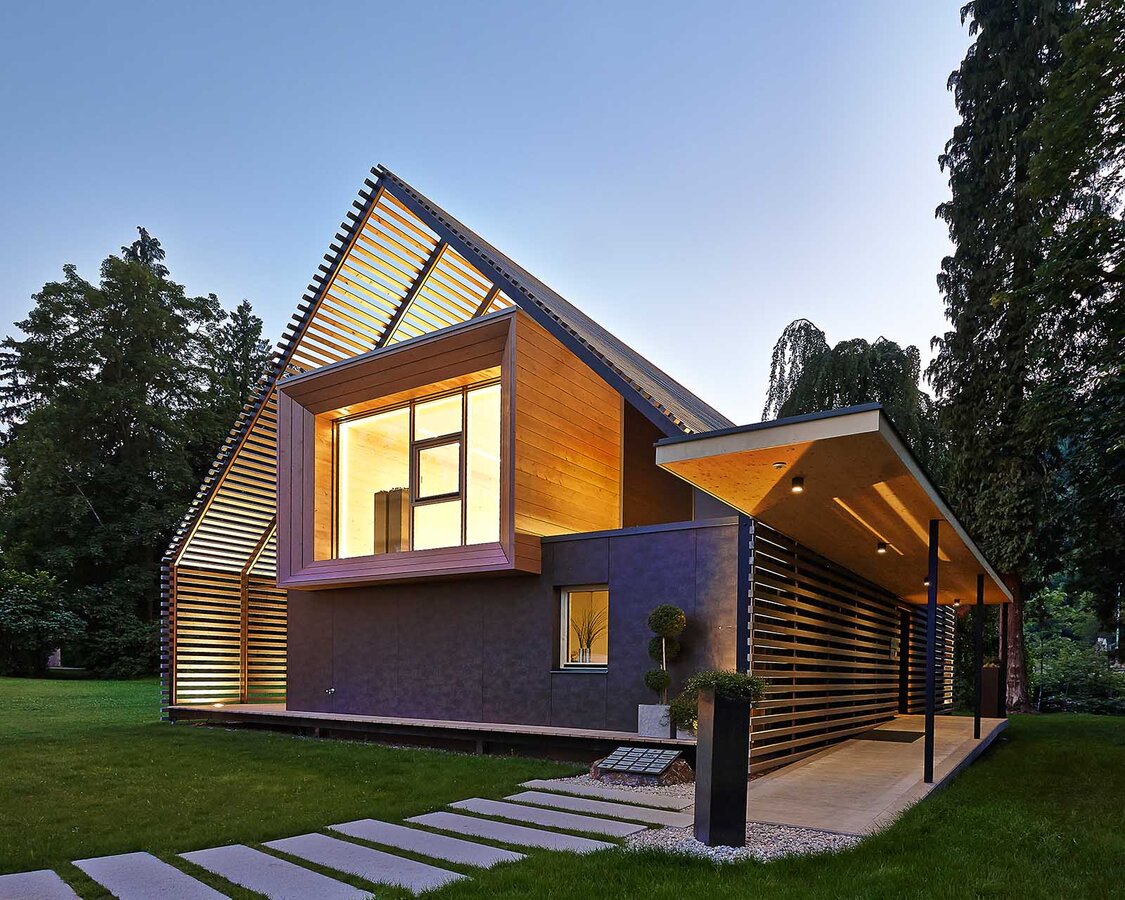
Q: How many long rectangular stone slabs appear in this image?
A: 9